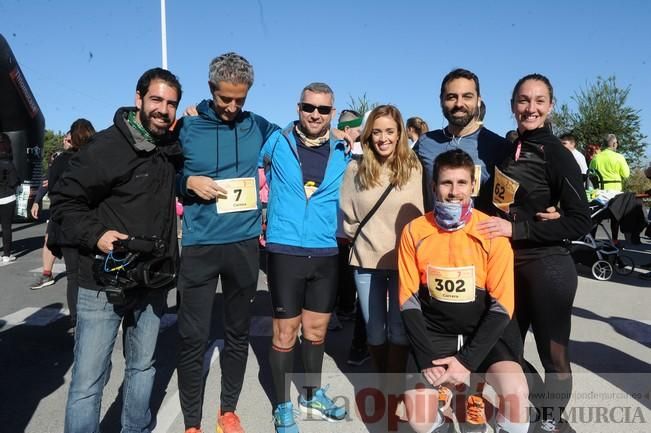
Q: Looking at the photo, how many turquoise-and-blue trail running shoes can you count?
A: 2